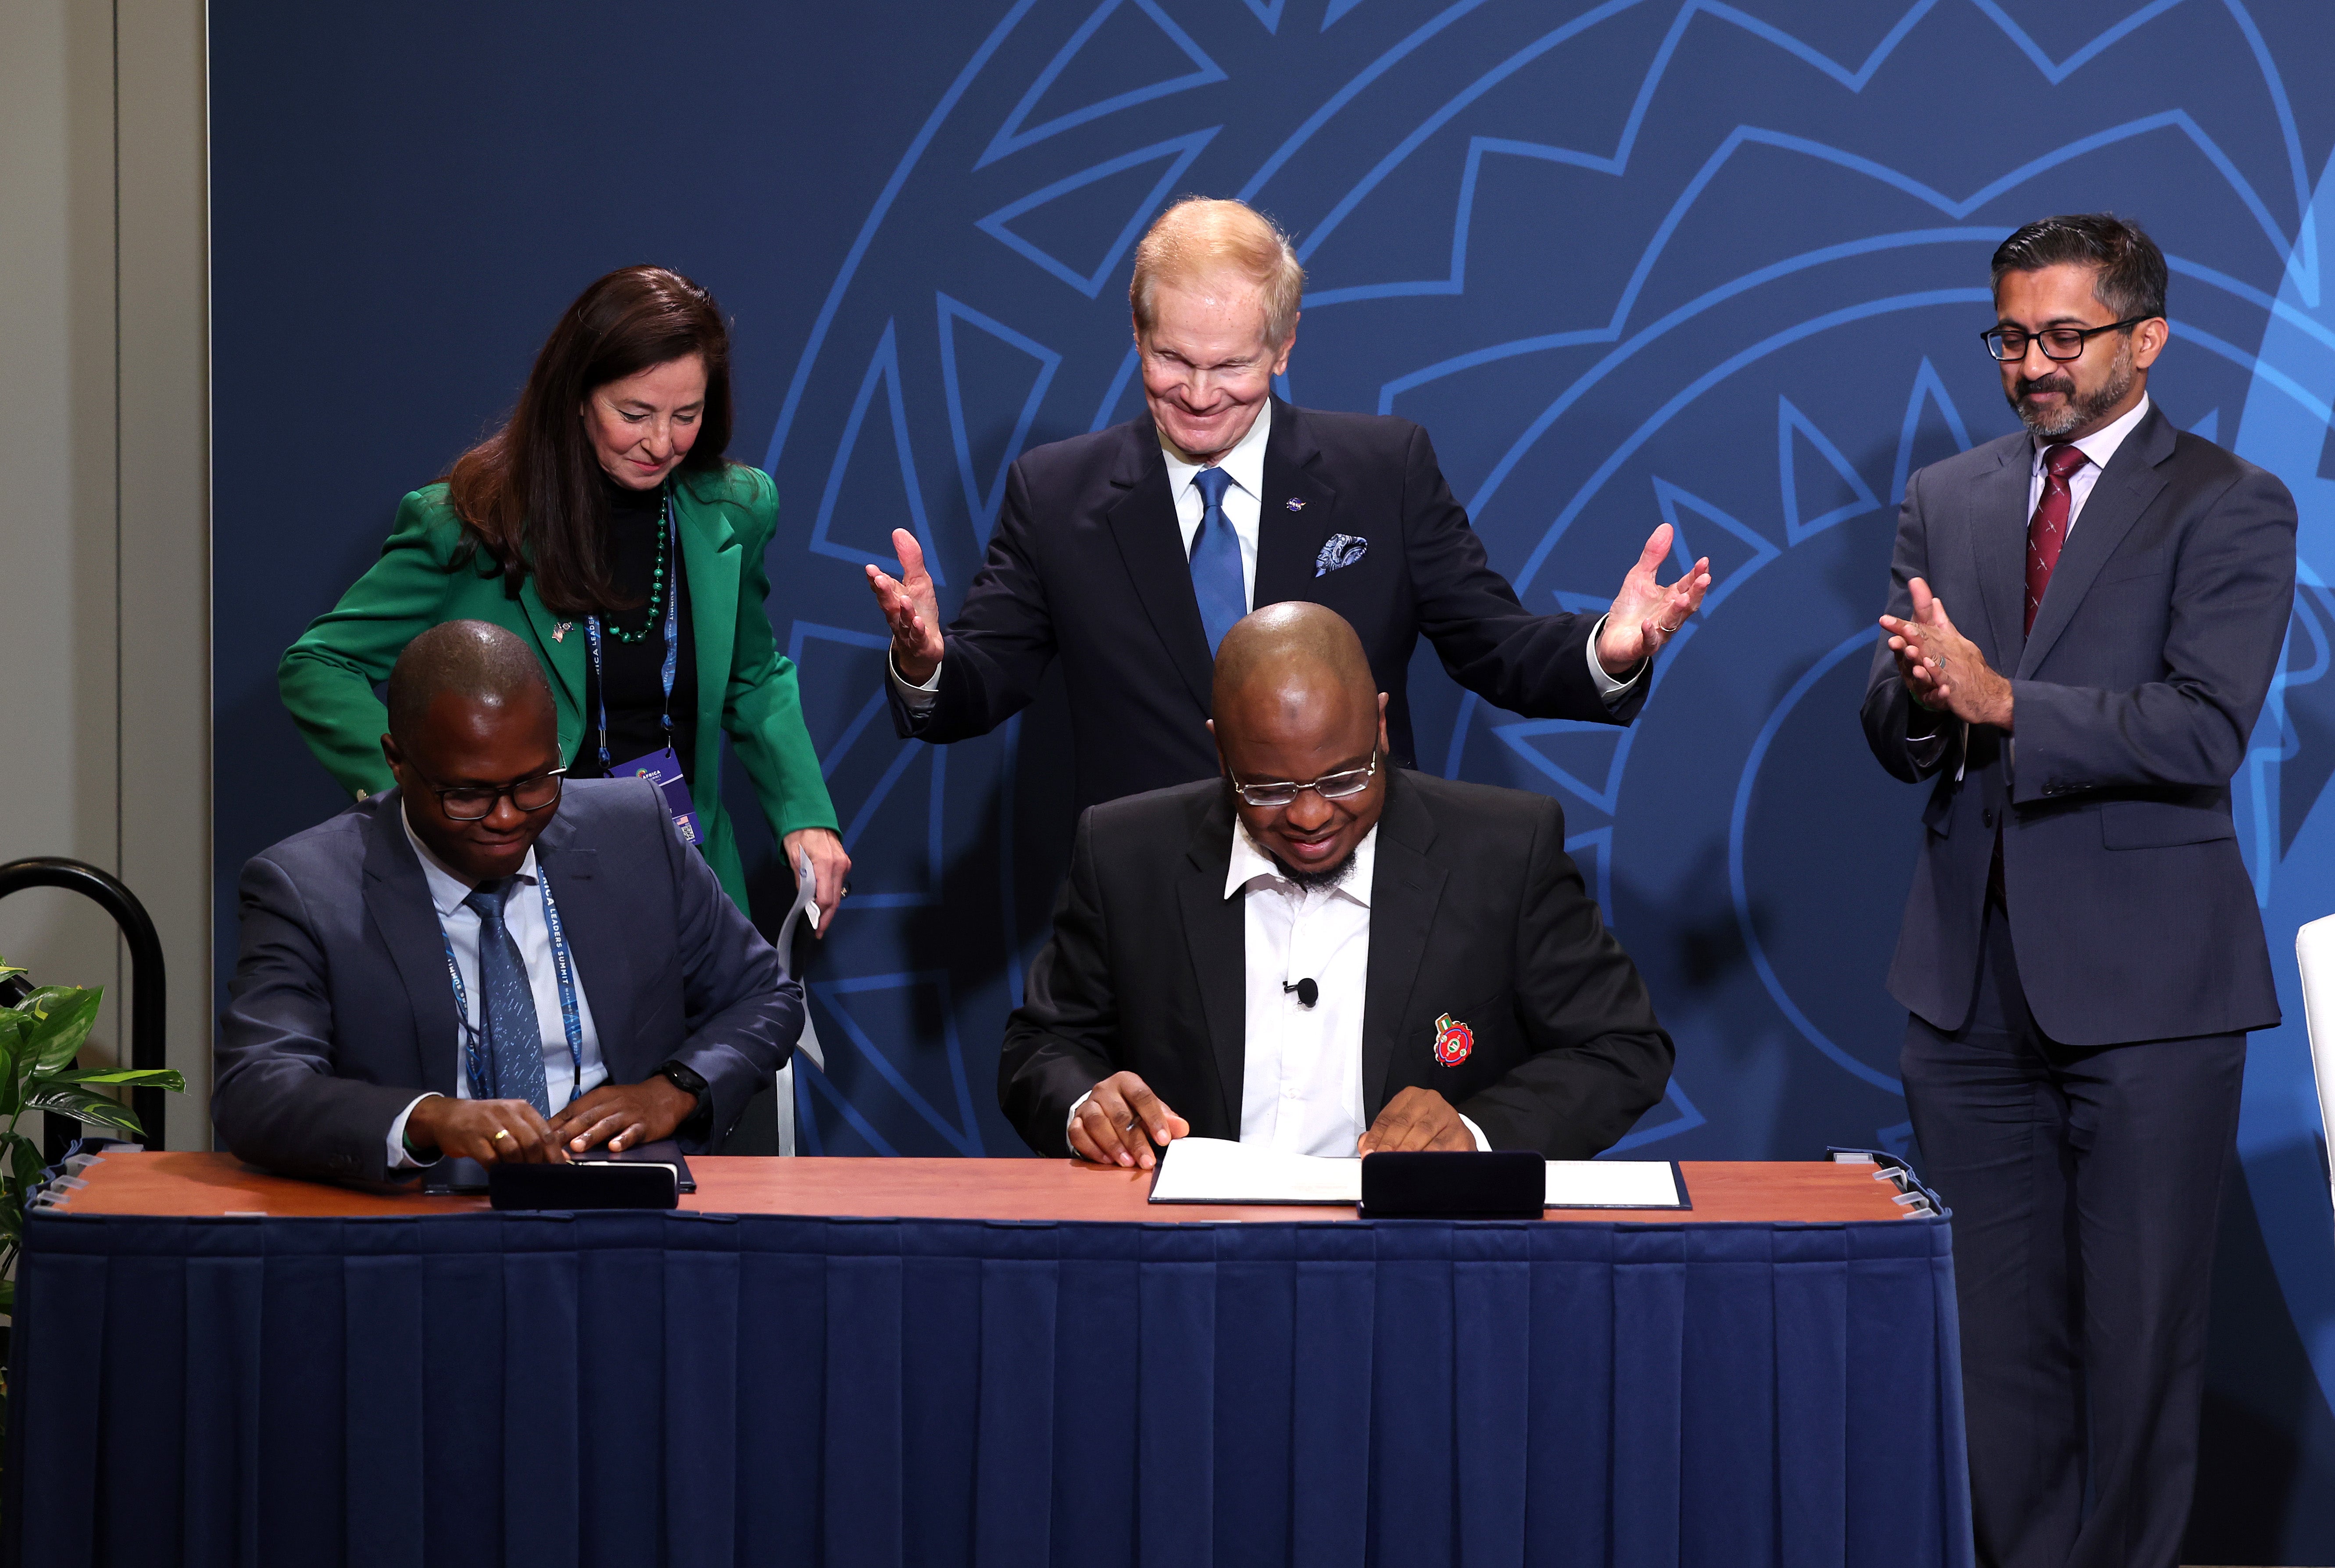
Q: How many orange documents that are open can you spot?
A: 0